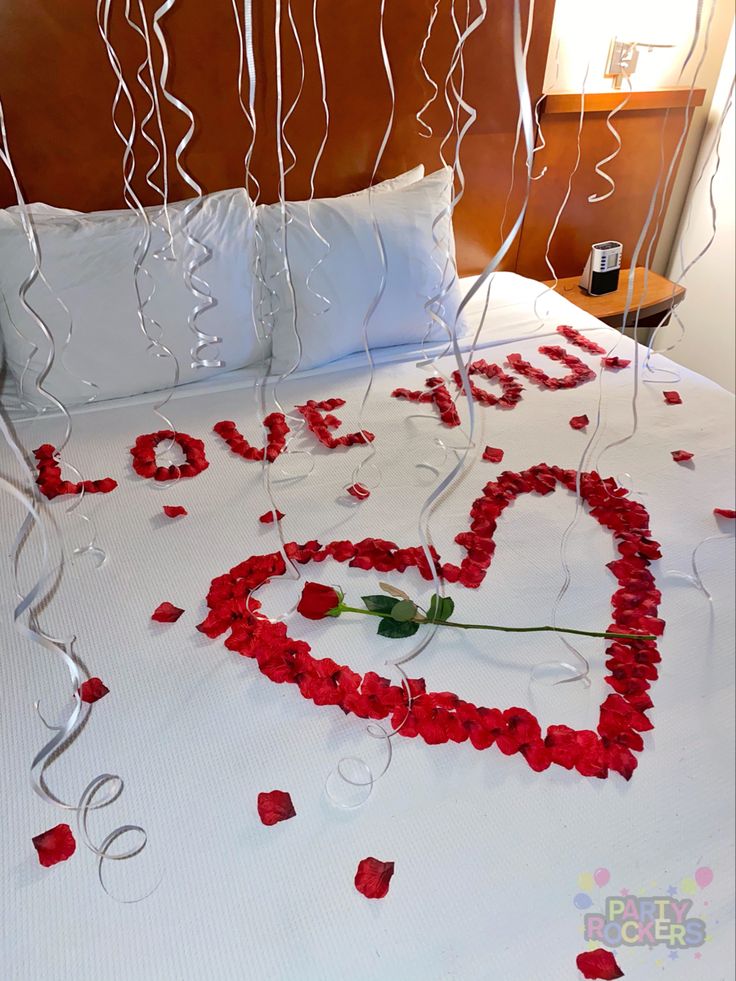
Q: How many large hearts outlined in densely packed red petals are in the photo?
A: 1